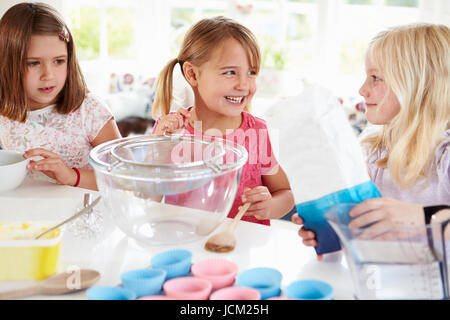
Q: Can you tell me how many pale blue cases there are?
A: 5